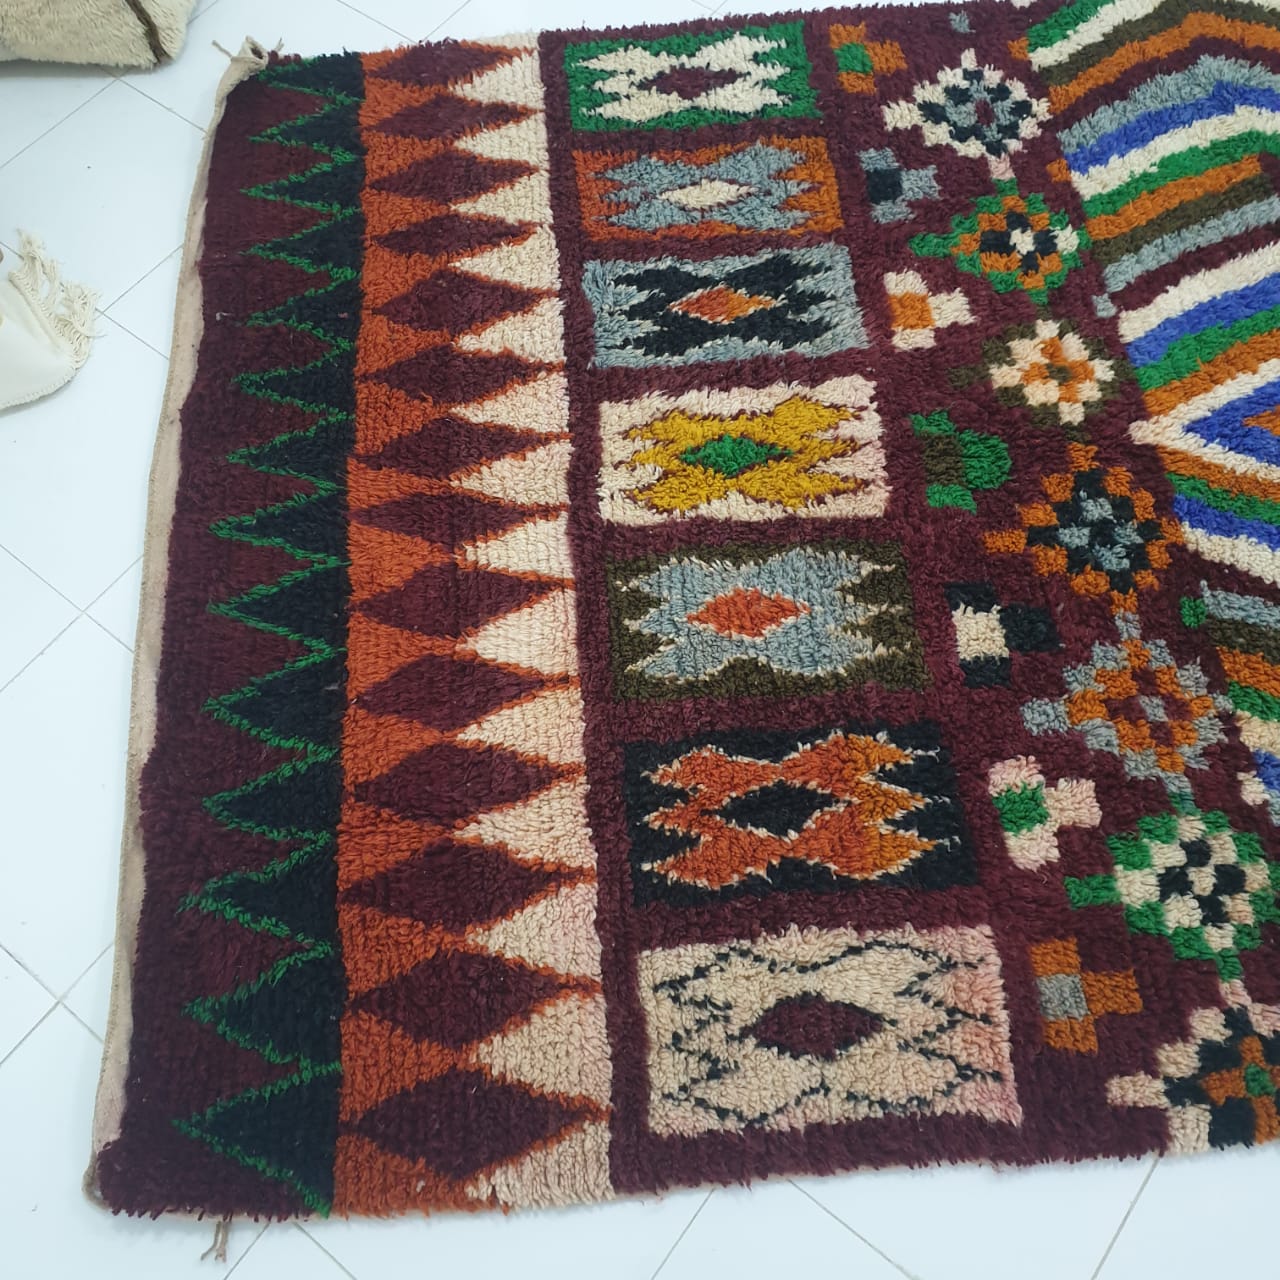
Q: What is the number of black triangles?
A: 14